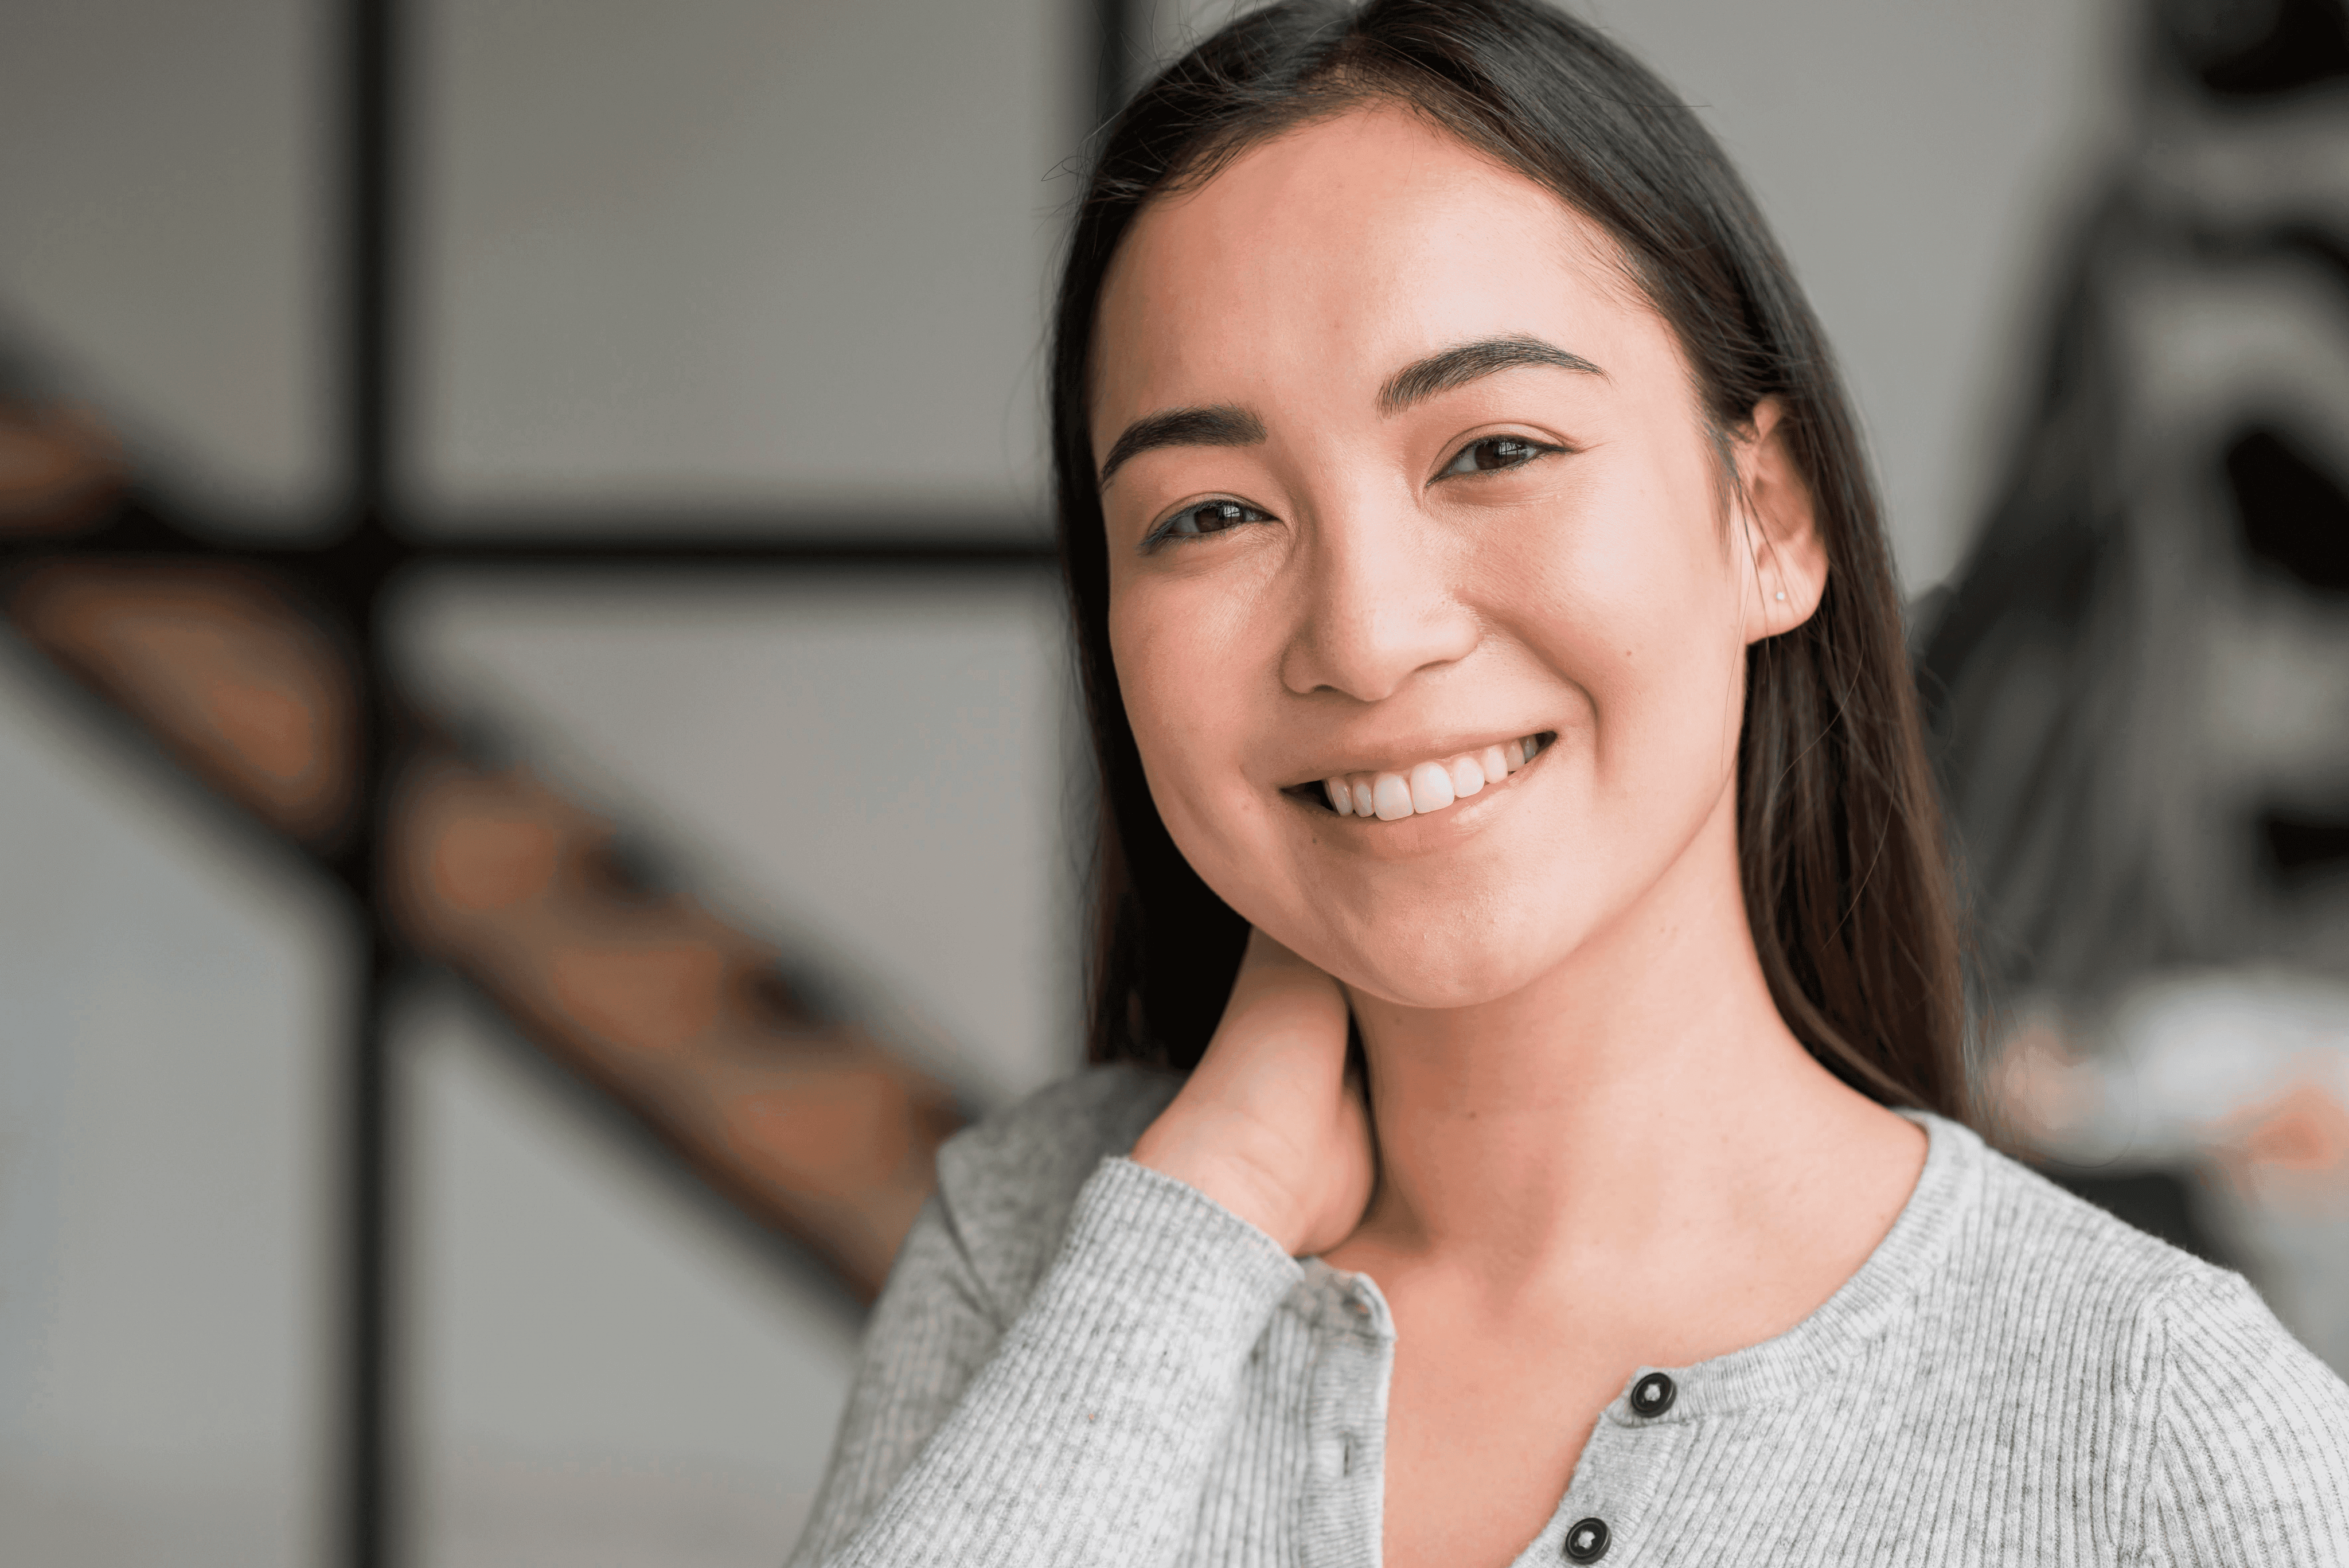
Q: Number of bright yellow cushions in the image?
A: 0